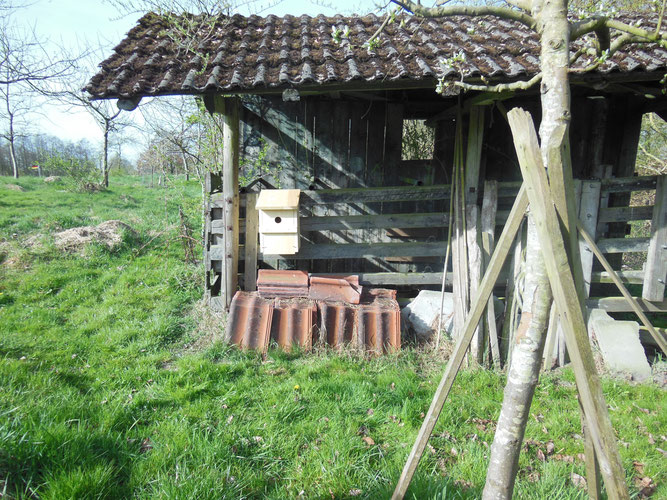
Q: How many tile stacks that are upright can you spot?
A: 4